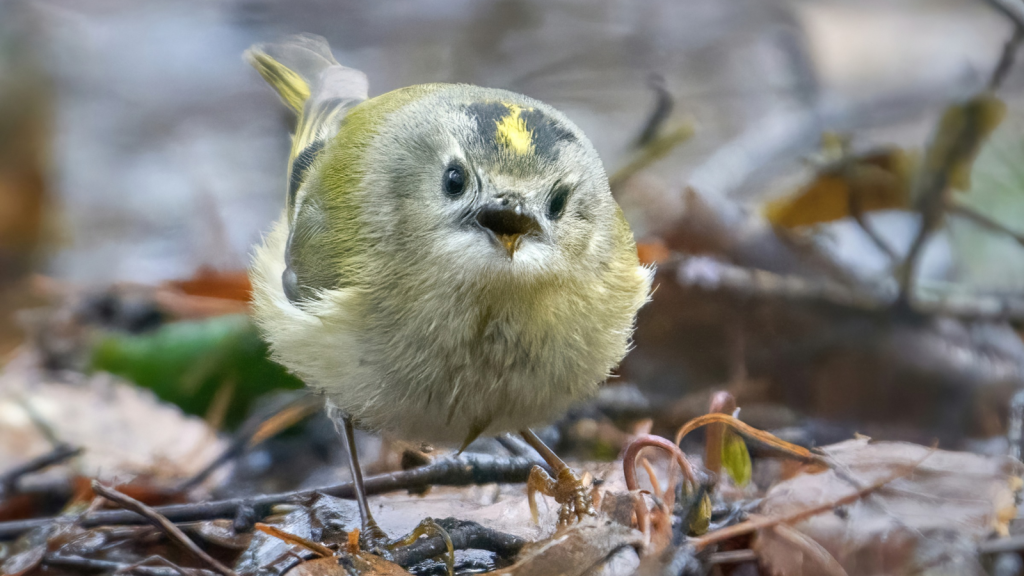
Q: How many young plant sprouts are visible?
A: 2